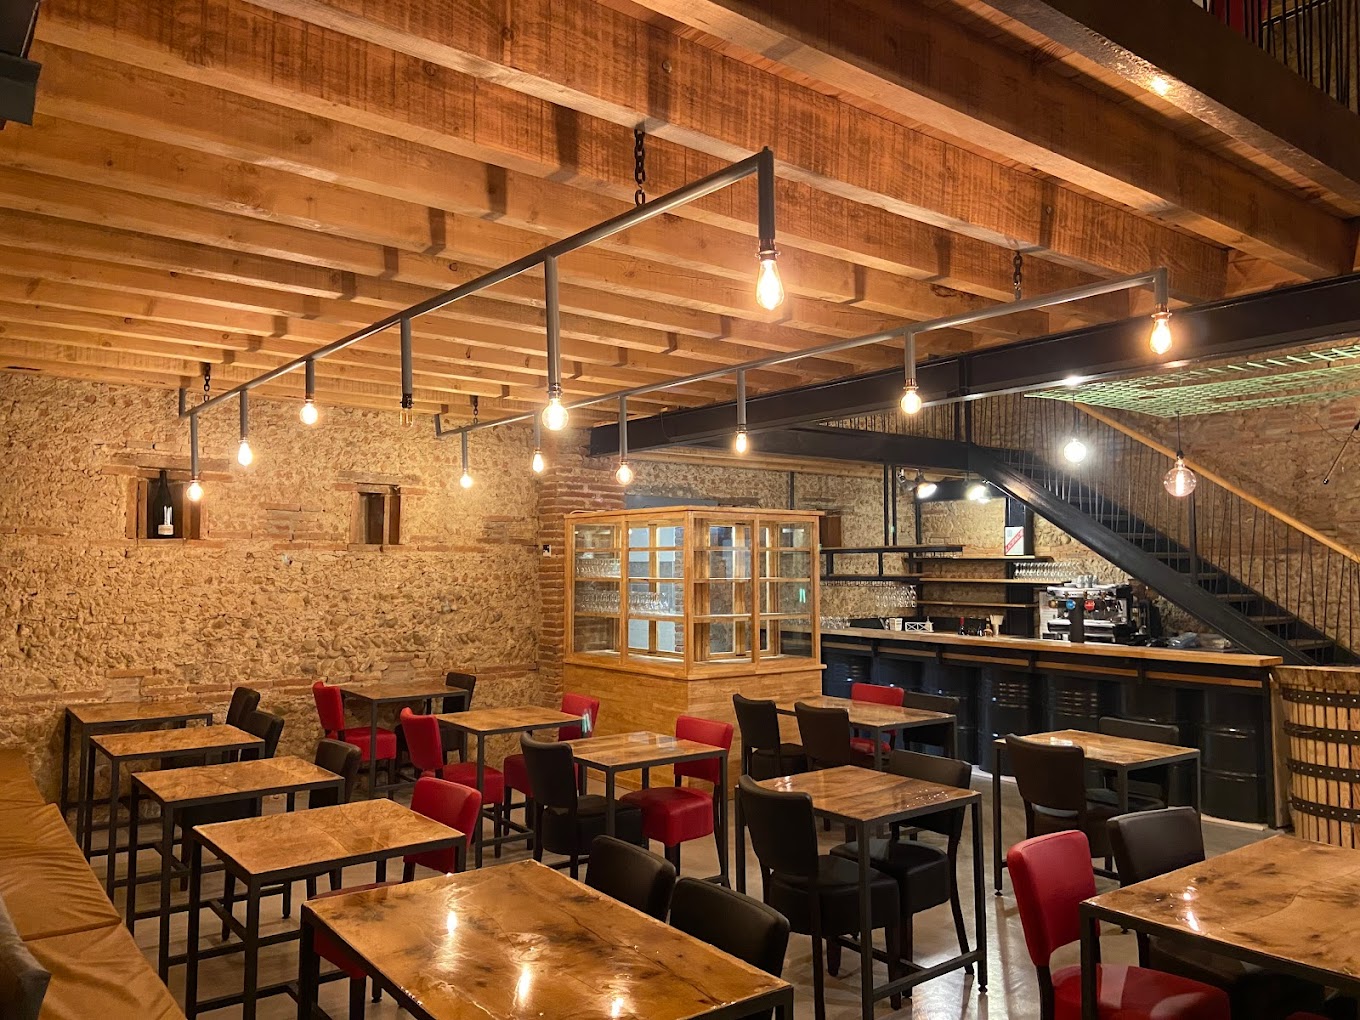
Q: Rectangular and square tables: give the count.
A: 12